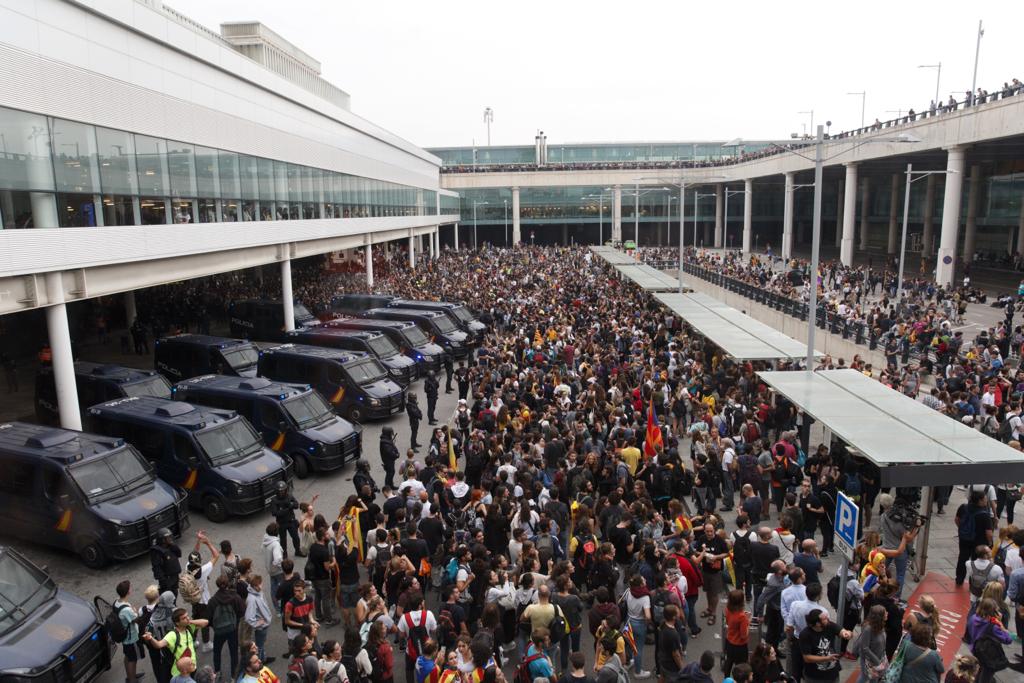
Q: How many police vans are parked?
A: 13